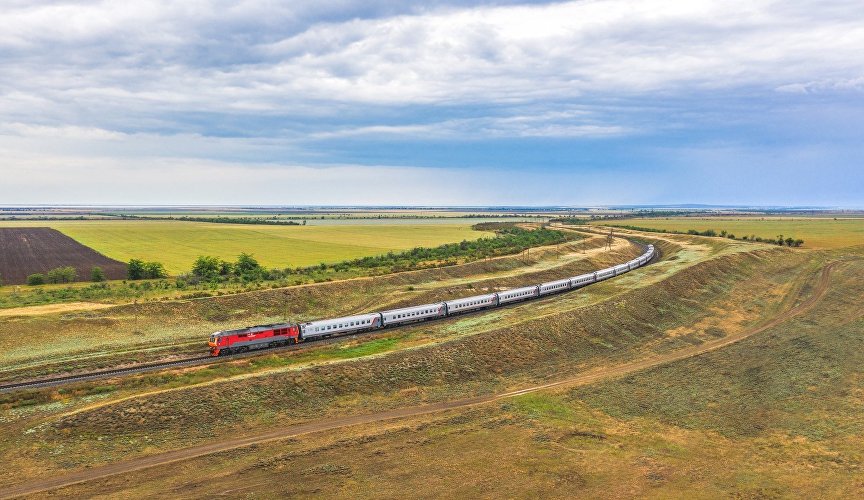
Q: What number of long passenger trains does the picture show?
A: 1